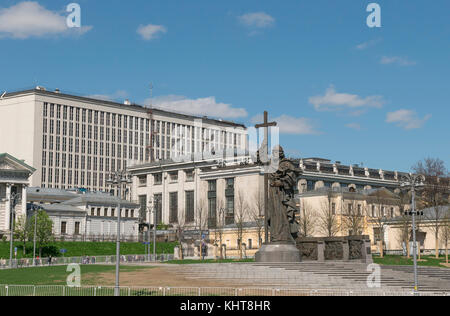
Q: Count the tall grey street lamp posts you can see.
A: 6